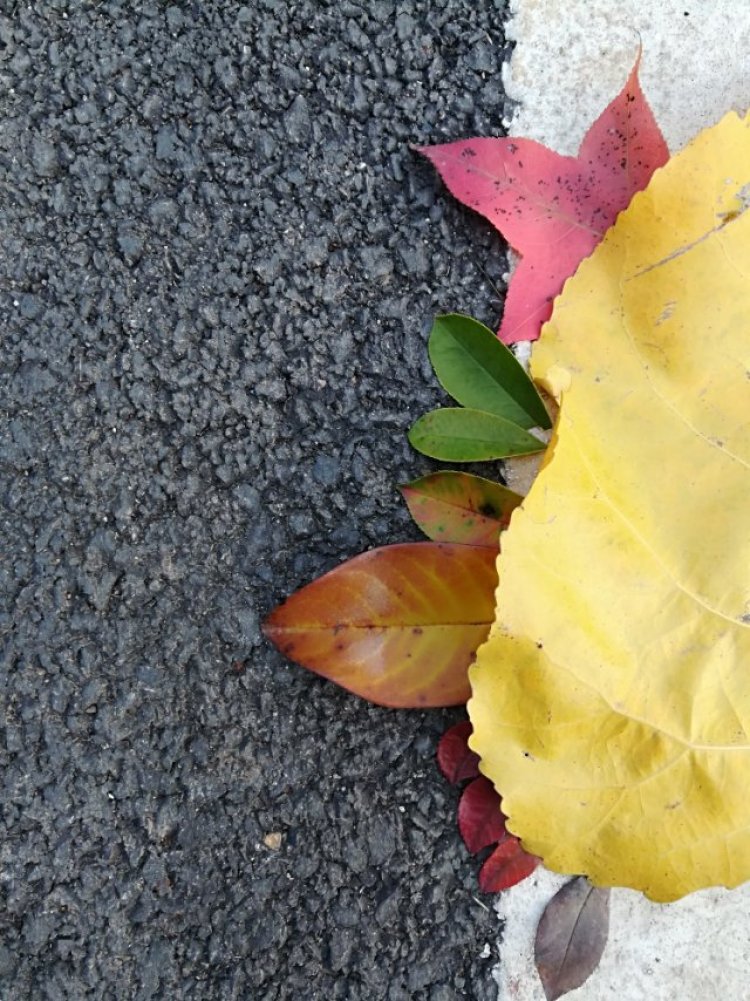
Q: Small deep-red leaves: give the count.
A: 3